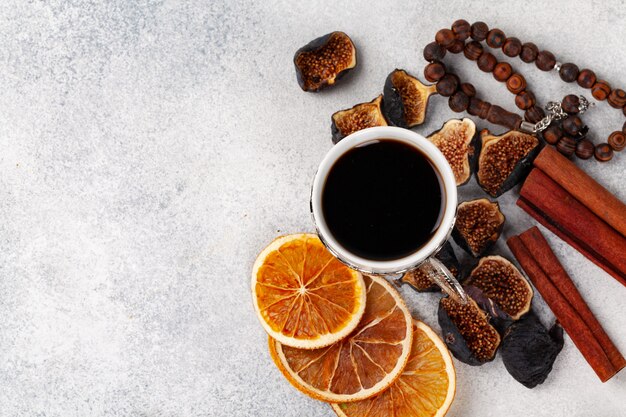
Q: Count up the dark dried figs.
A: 10